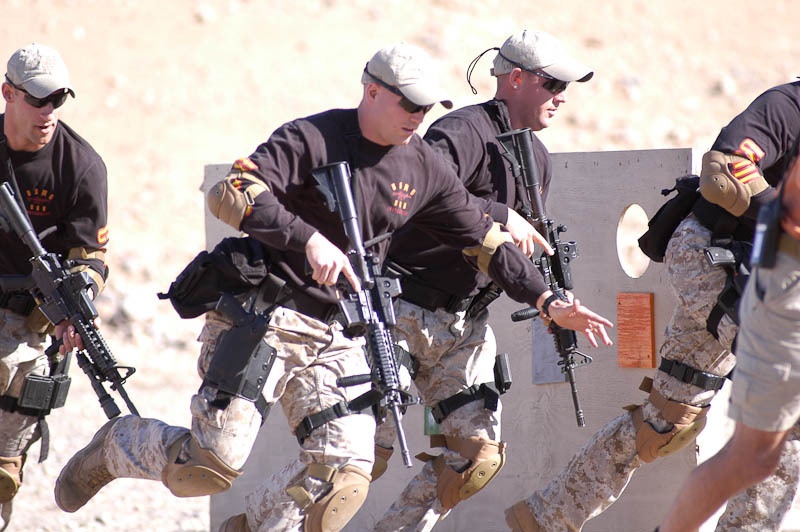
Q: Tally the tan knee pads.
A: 6